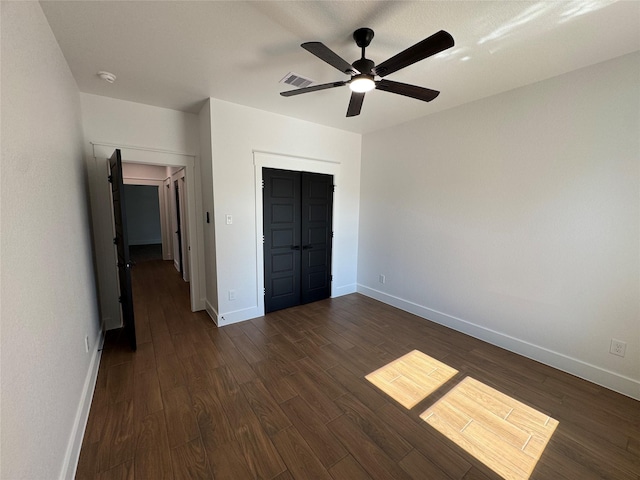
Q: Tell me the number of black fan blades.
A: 5